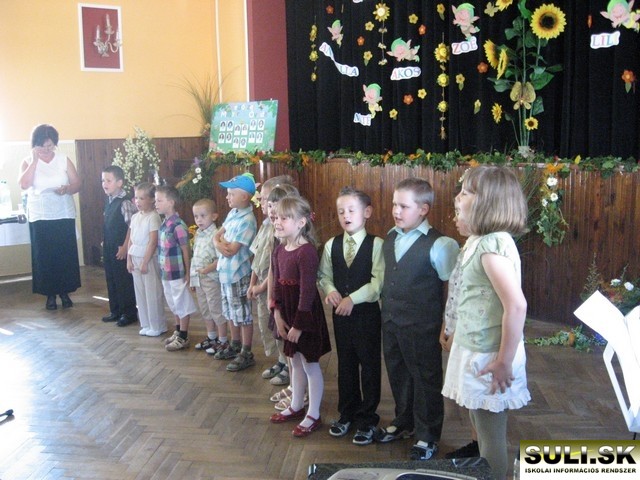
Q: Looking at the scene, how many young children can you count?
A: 12